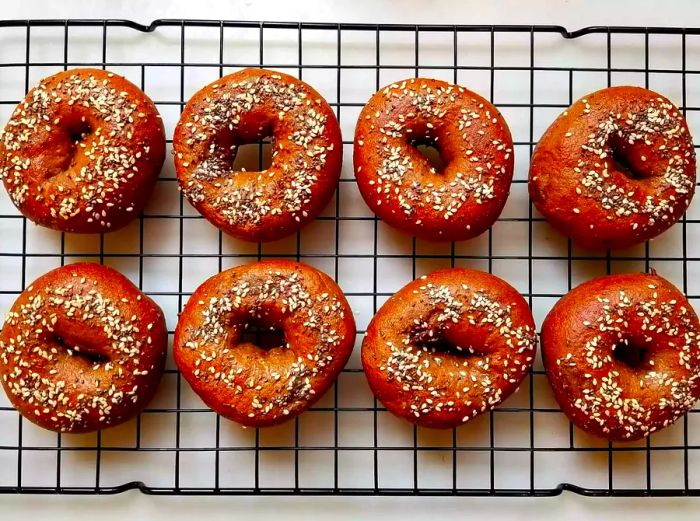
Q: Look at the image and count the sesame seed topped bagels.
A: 8